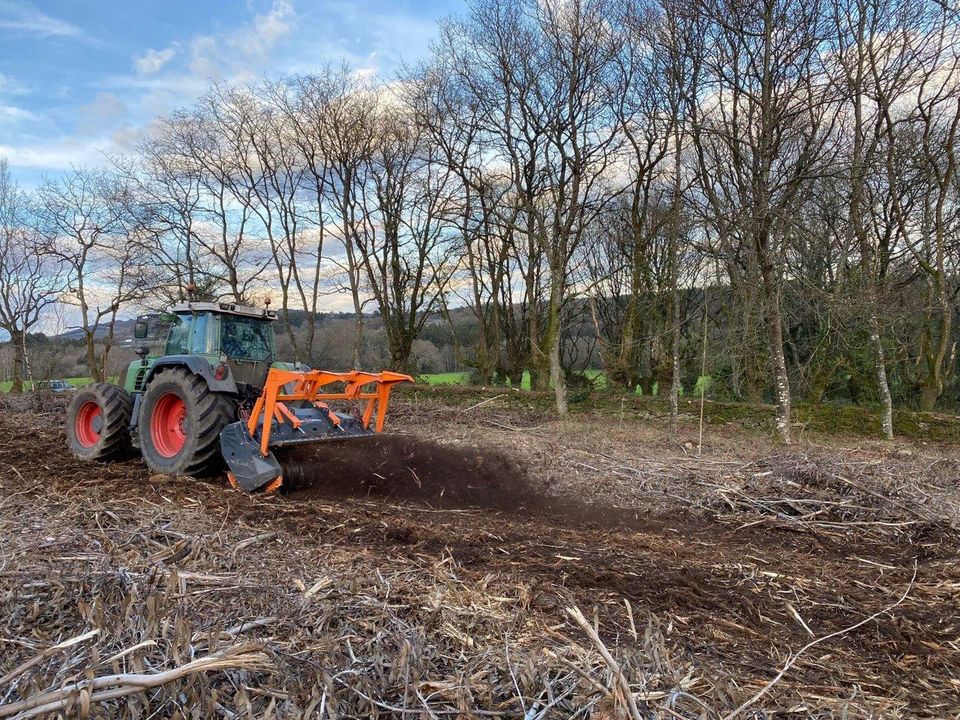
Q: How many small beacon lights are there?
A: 2